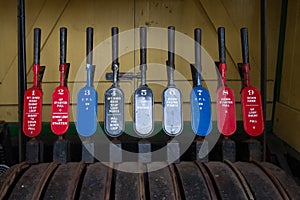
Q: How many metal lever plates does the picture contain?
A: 9